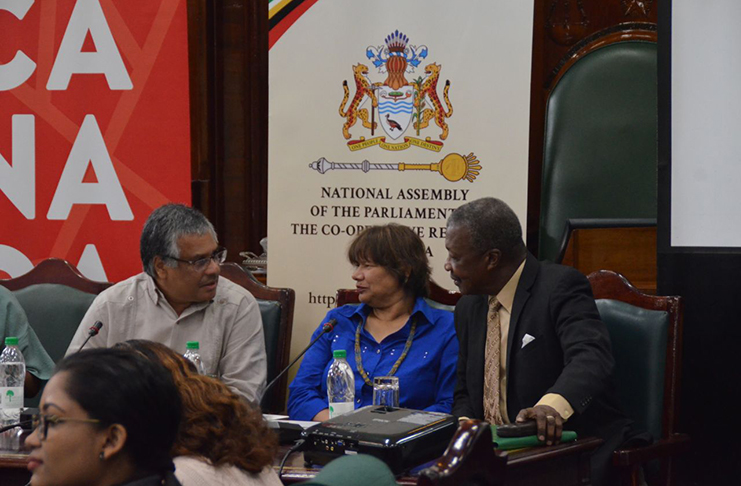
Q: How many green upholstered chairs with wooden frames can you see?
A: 5